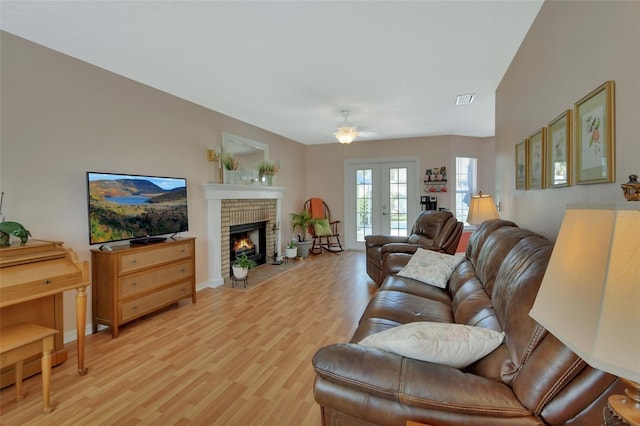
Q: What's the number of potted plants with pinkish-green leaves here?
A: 2